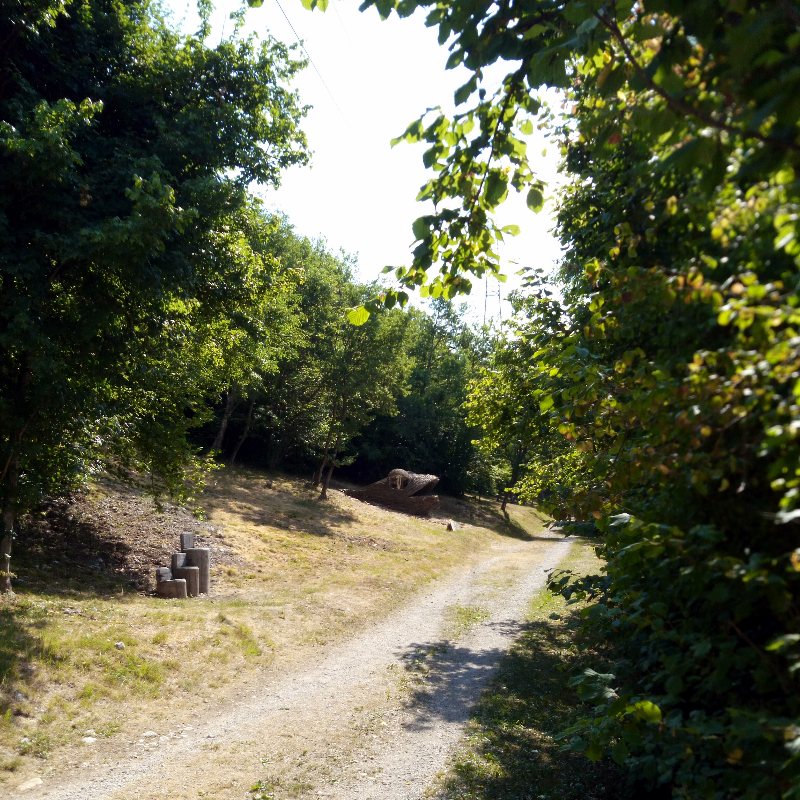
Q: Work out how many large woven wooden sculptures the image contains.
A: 1